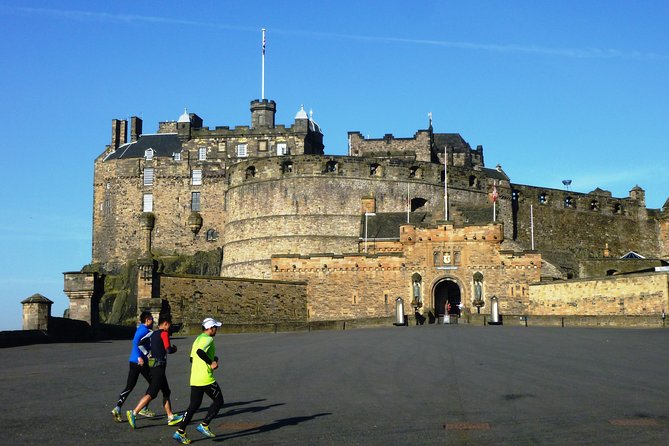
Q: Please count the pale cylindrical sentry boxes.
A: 2